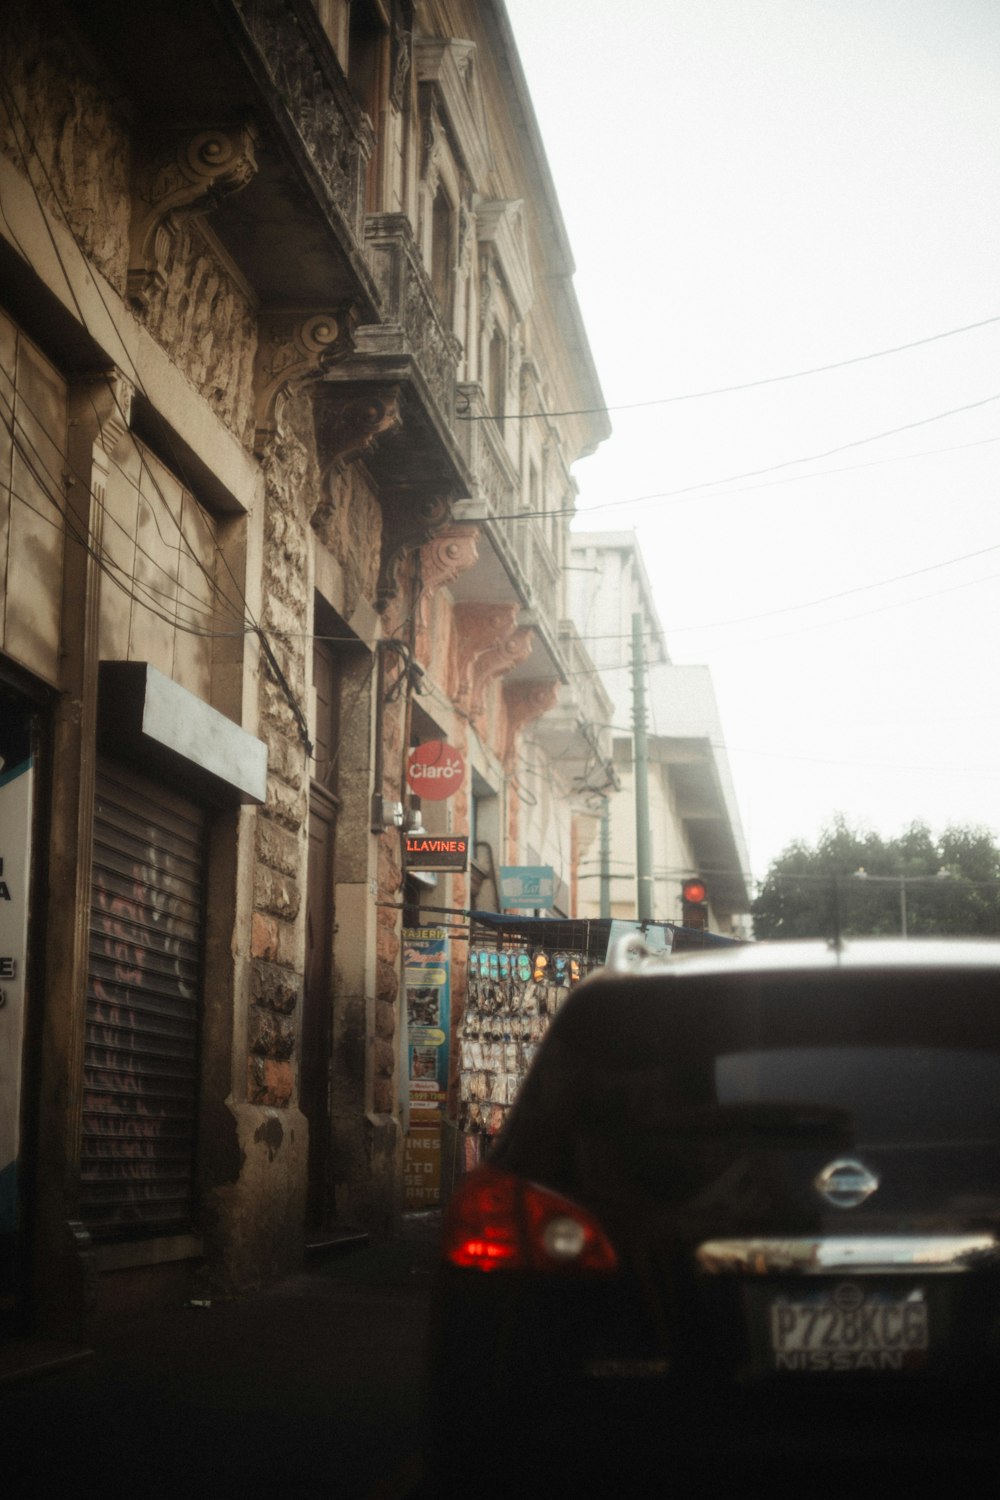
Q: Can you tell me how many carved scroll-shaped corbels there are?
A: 8